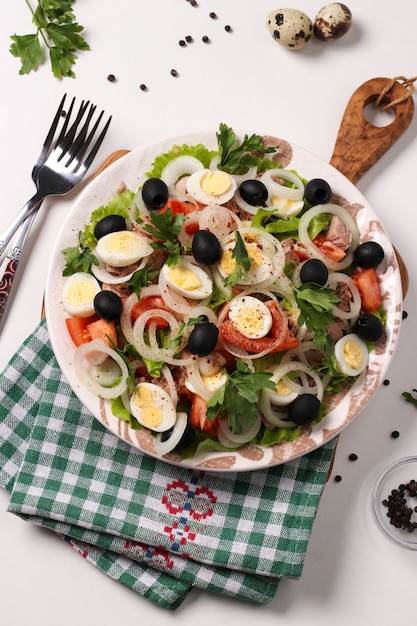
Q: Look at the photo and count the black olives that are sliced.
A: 0